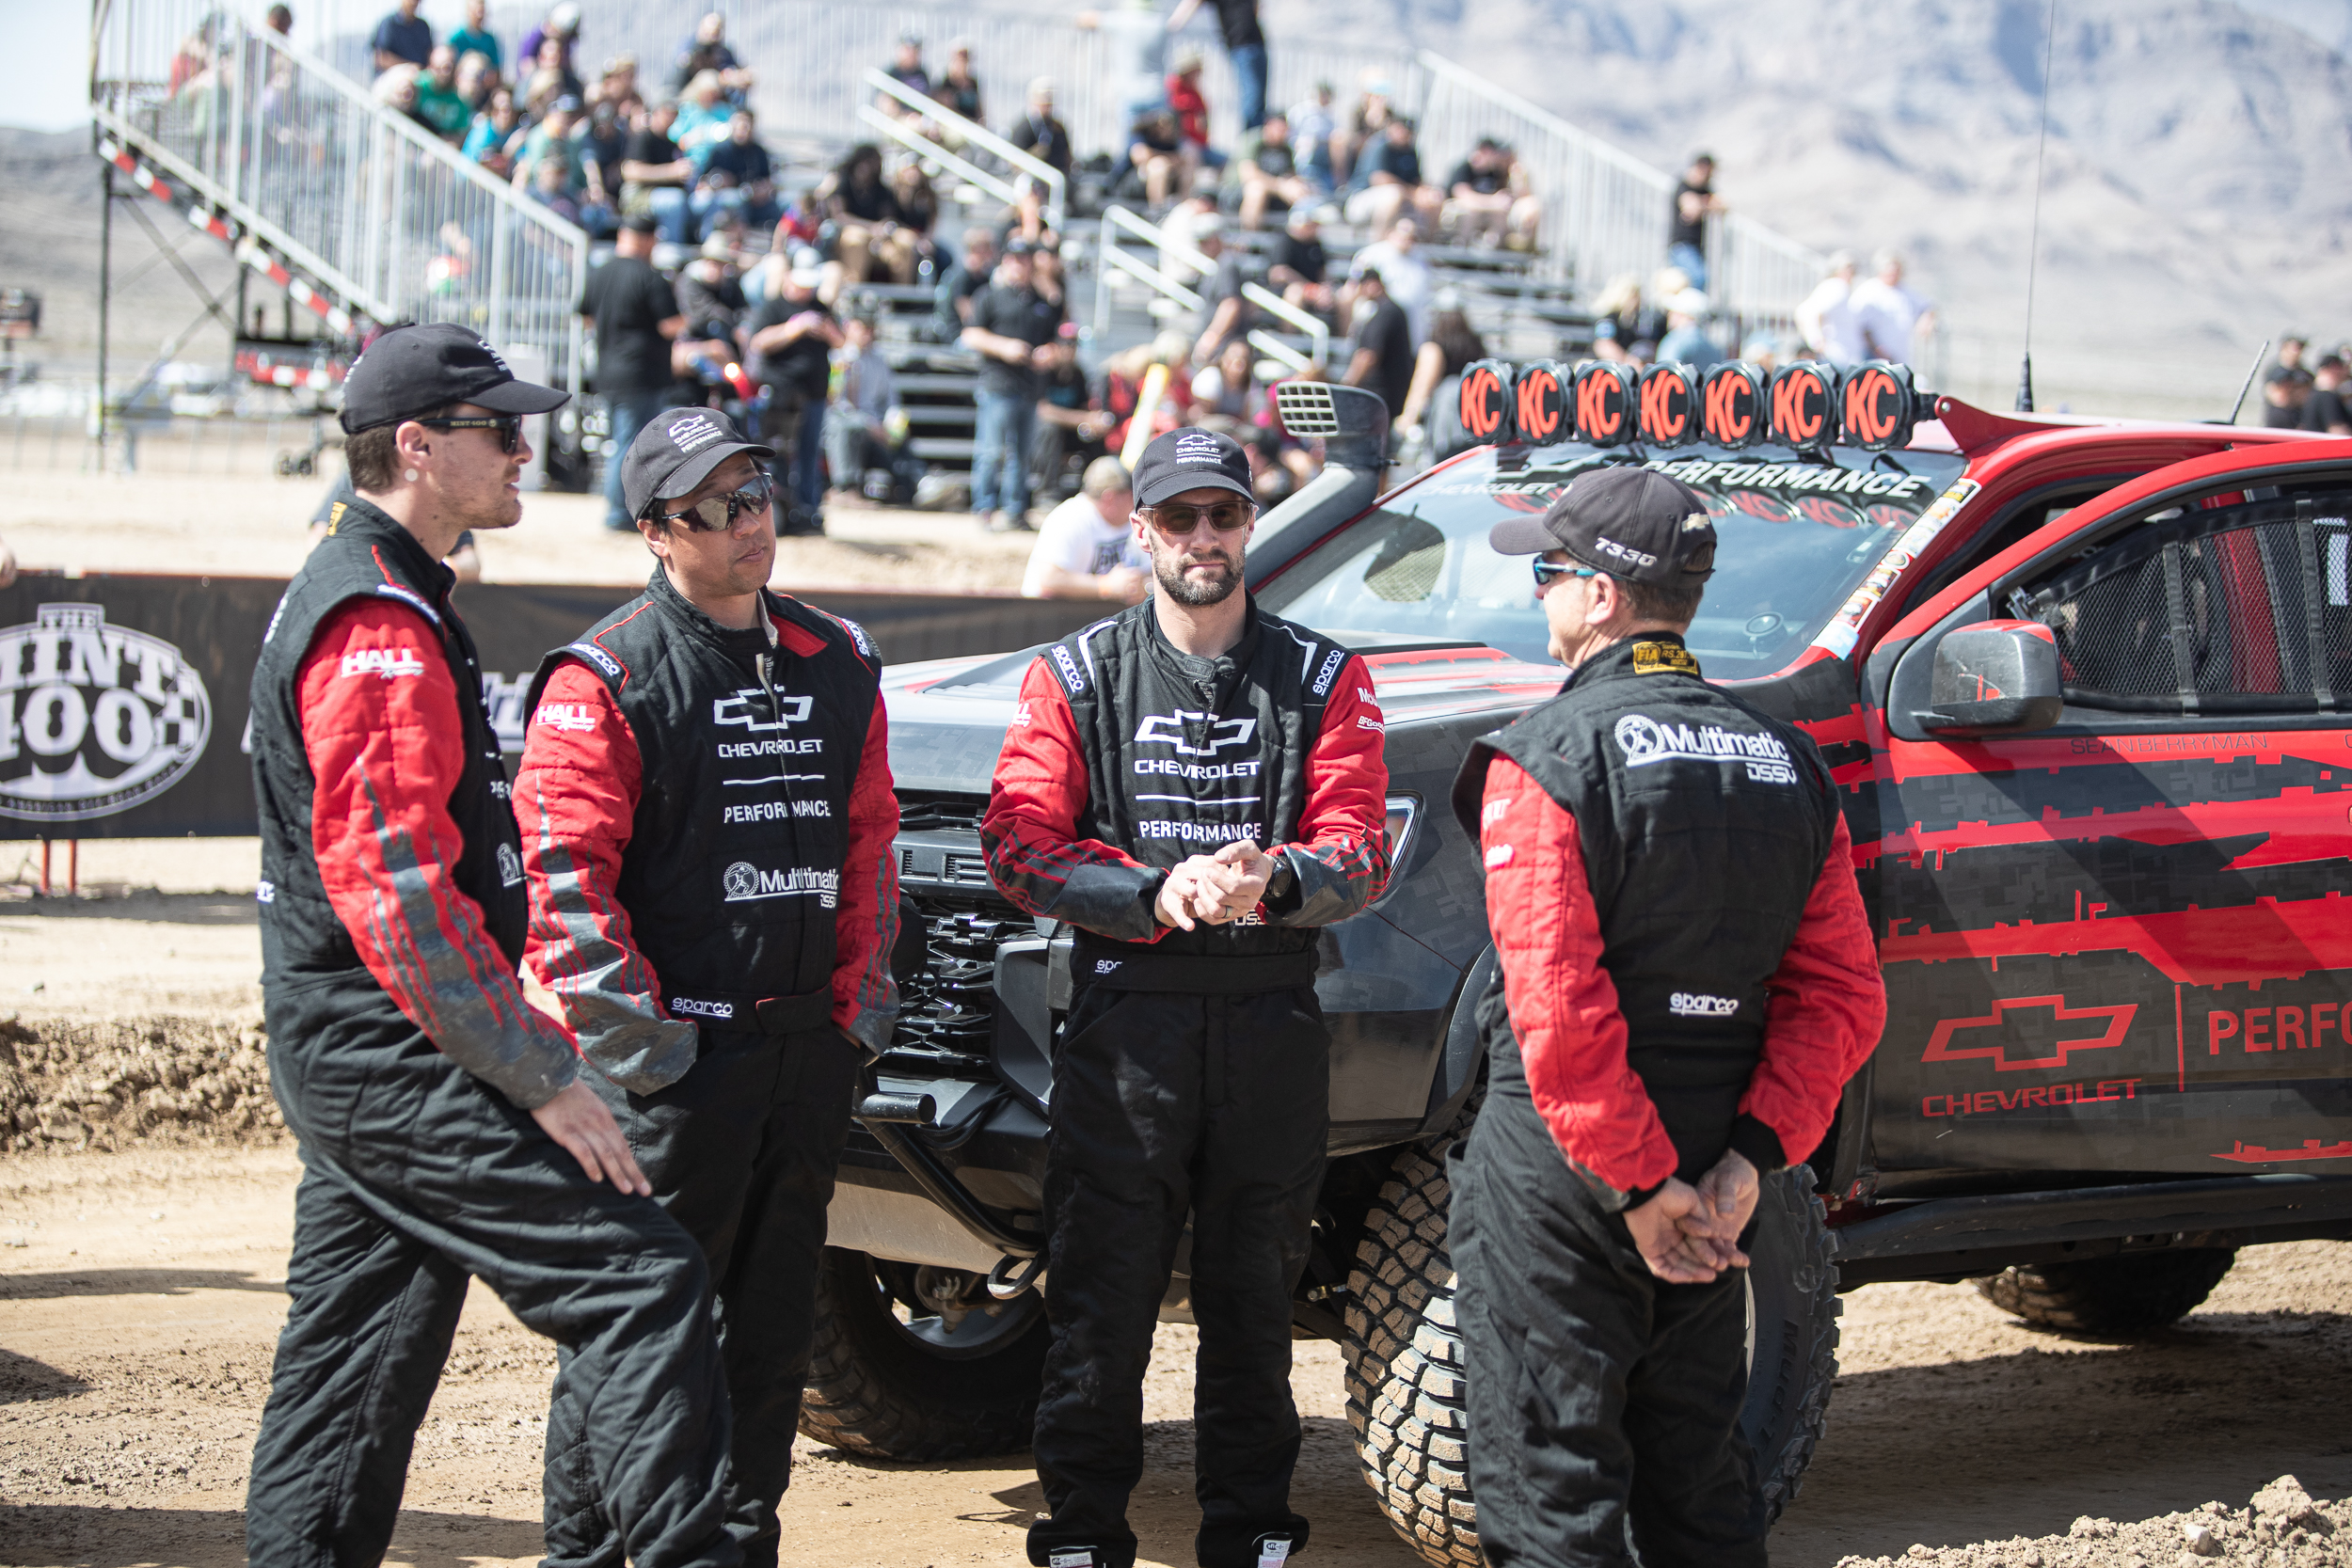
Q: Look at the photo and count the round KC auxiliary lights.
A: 7